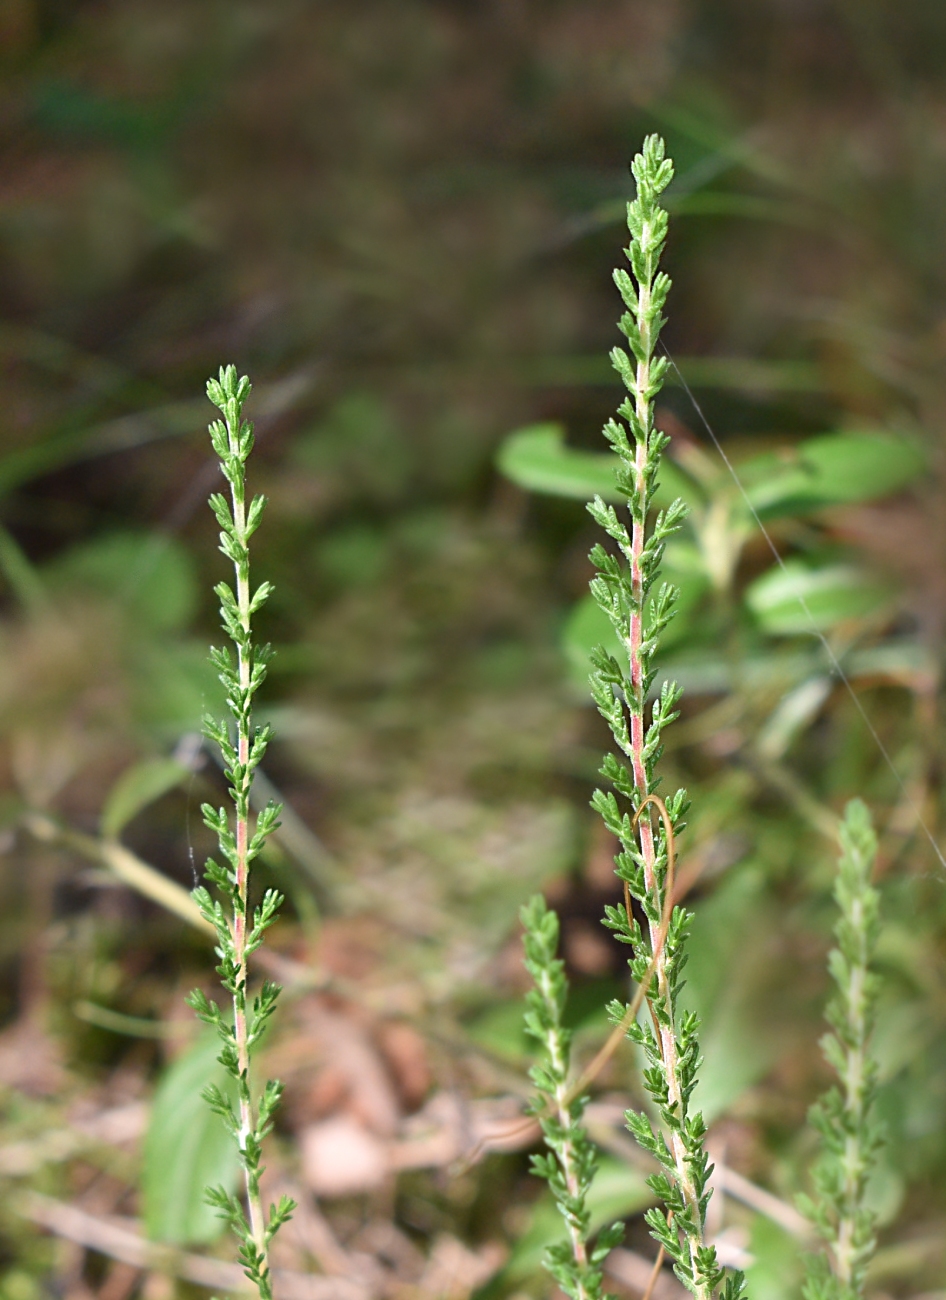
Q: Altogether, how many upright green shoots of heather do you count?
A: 4